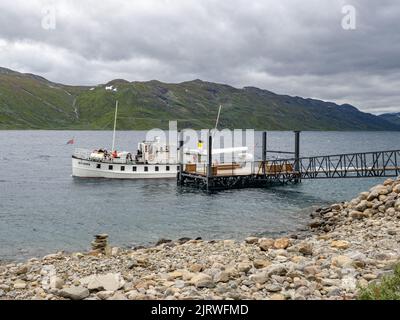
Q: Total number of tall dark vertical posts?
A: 4